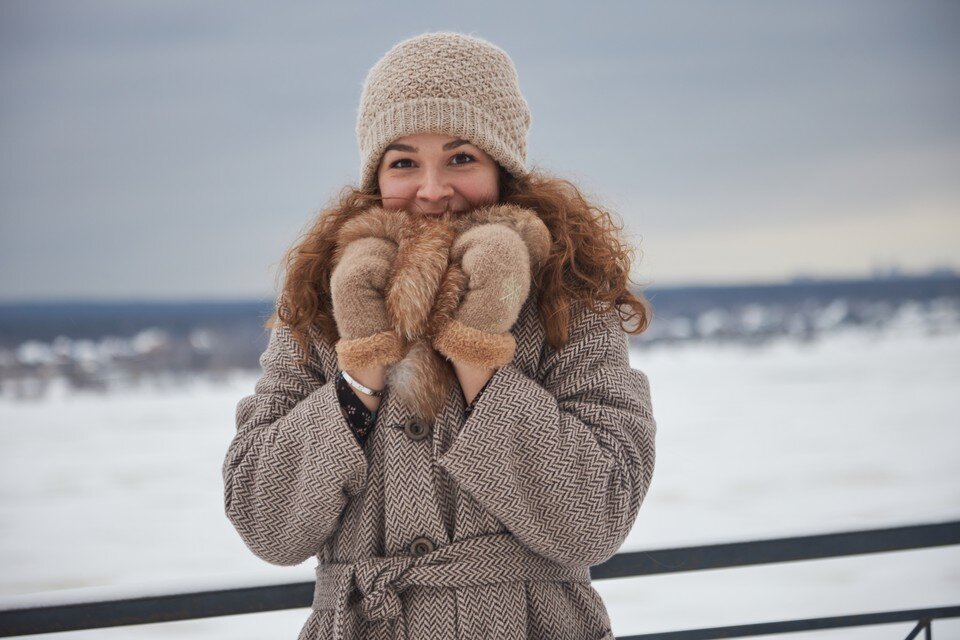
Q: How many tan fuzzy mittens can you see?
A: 2